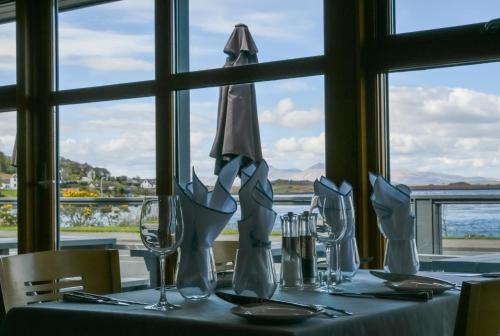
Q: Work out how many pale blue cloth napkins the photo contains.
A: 4